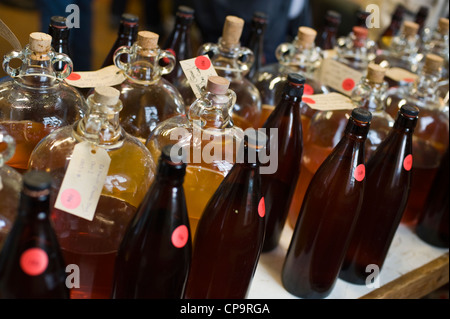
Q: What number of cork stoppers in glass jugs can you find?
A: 11